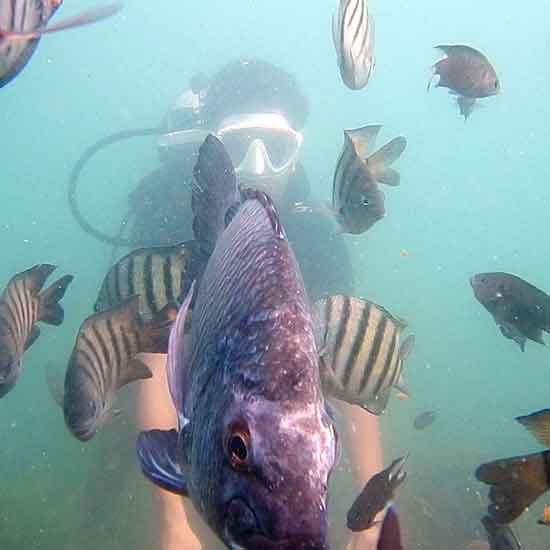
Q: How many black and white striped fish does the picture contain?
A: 7